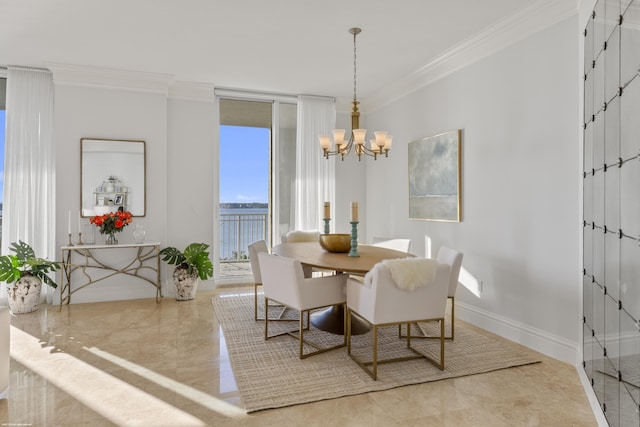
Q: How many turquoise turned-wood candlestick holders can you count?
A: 2